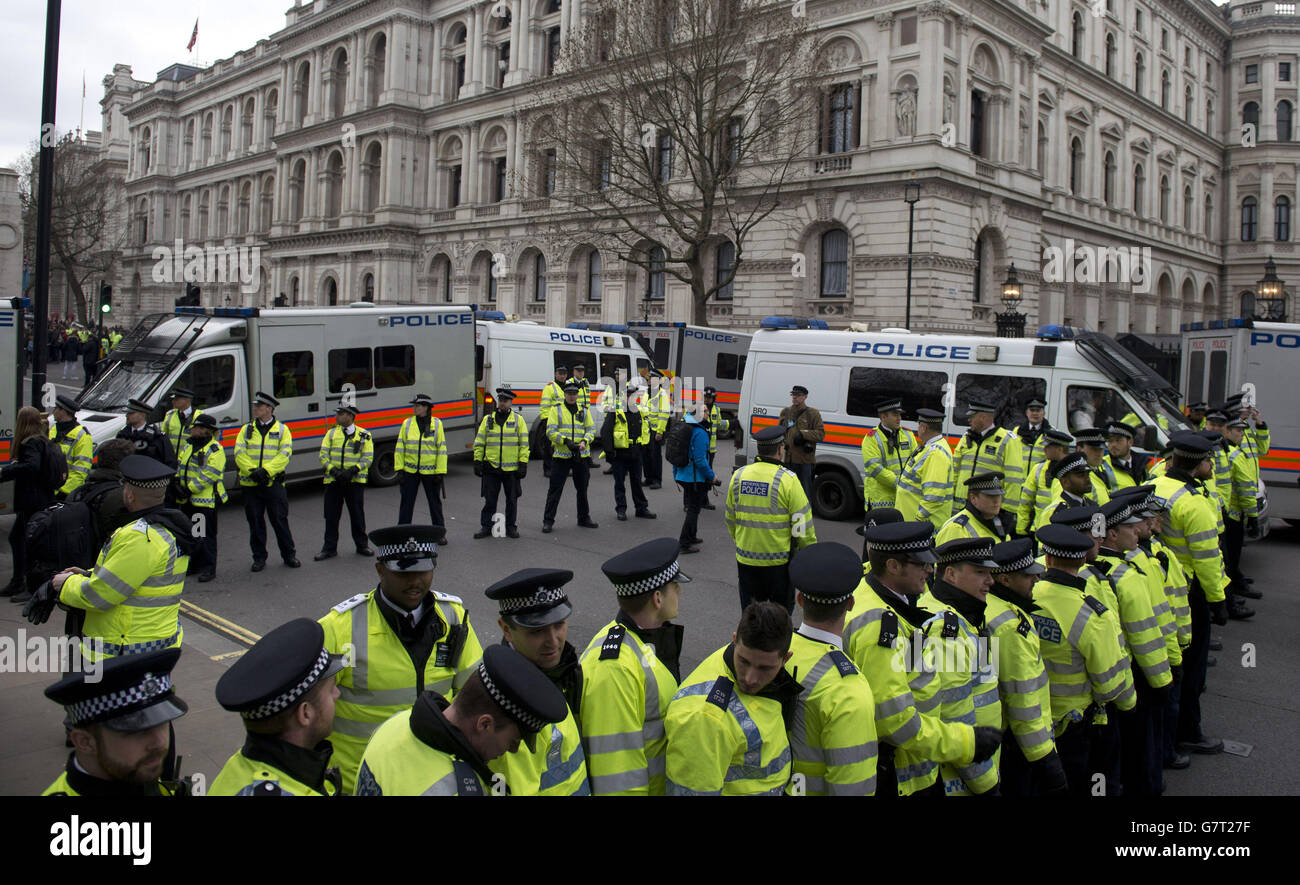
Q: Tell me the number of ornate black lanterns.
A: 2